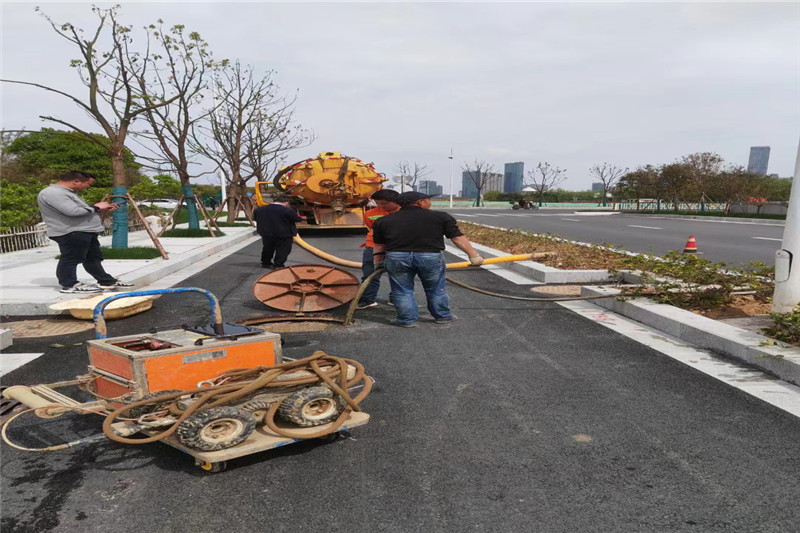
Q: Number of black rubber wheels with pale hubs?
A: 2